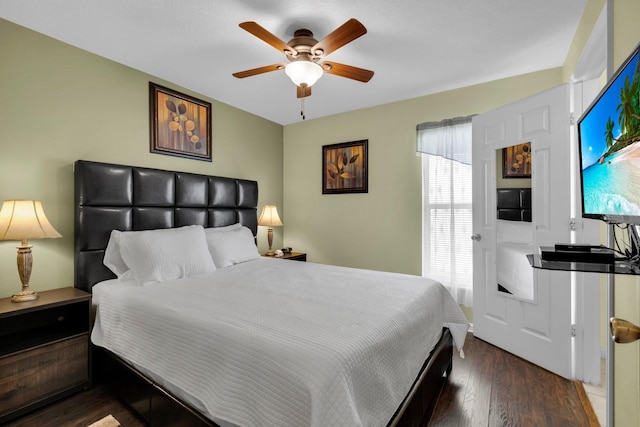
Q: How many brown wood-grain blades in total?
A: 5